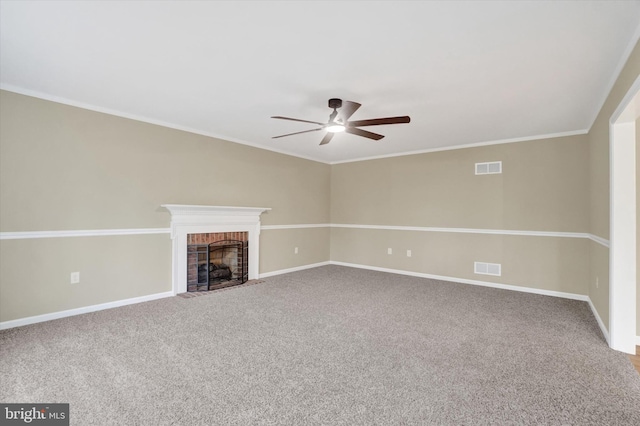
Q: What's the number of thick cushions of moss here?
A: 0